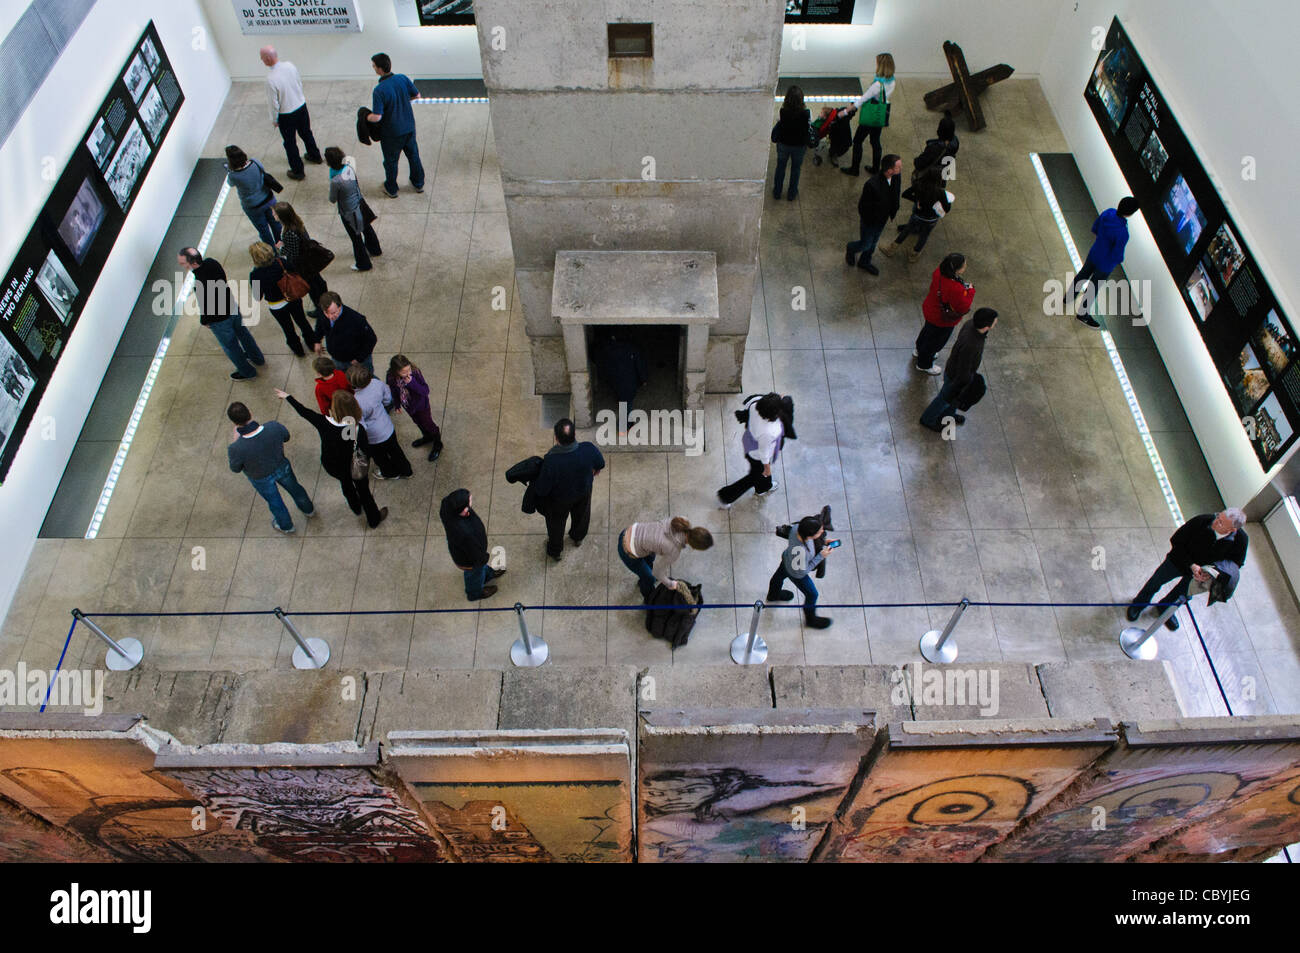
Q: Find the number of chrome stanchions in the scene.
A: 6